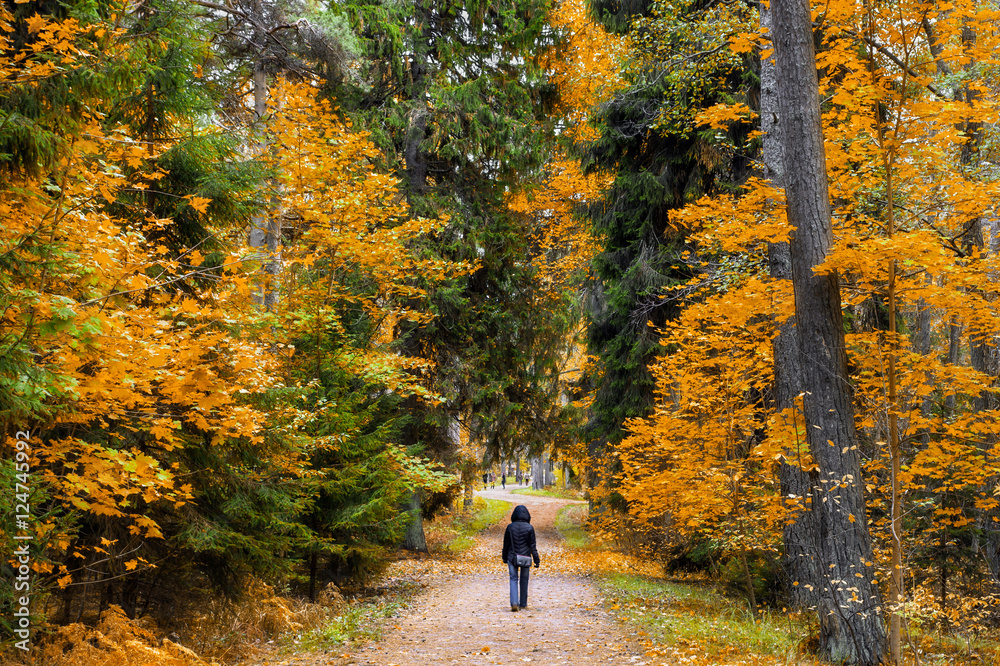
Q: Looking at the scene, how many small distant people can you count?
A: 5